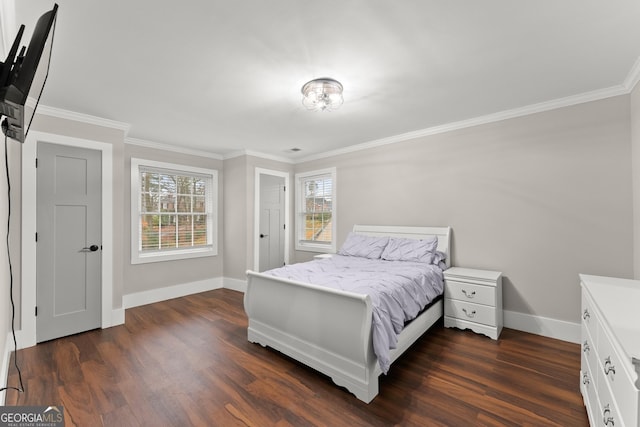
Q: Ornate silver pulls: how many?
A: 7